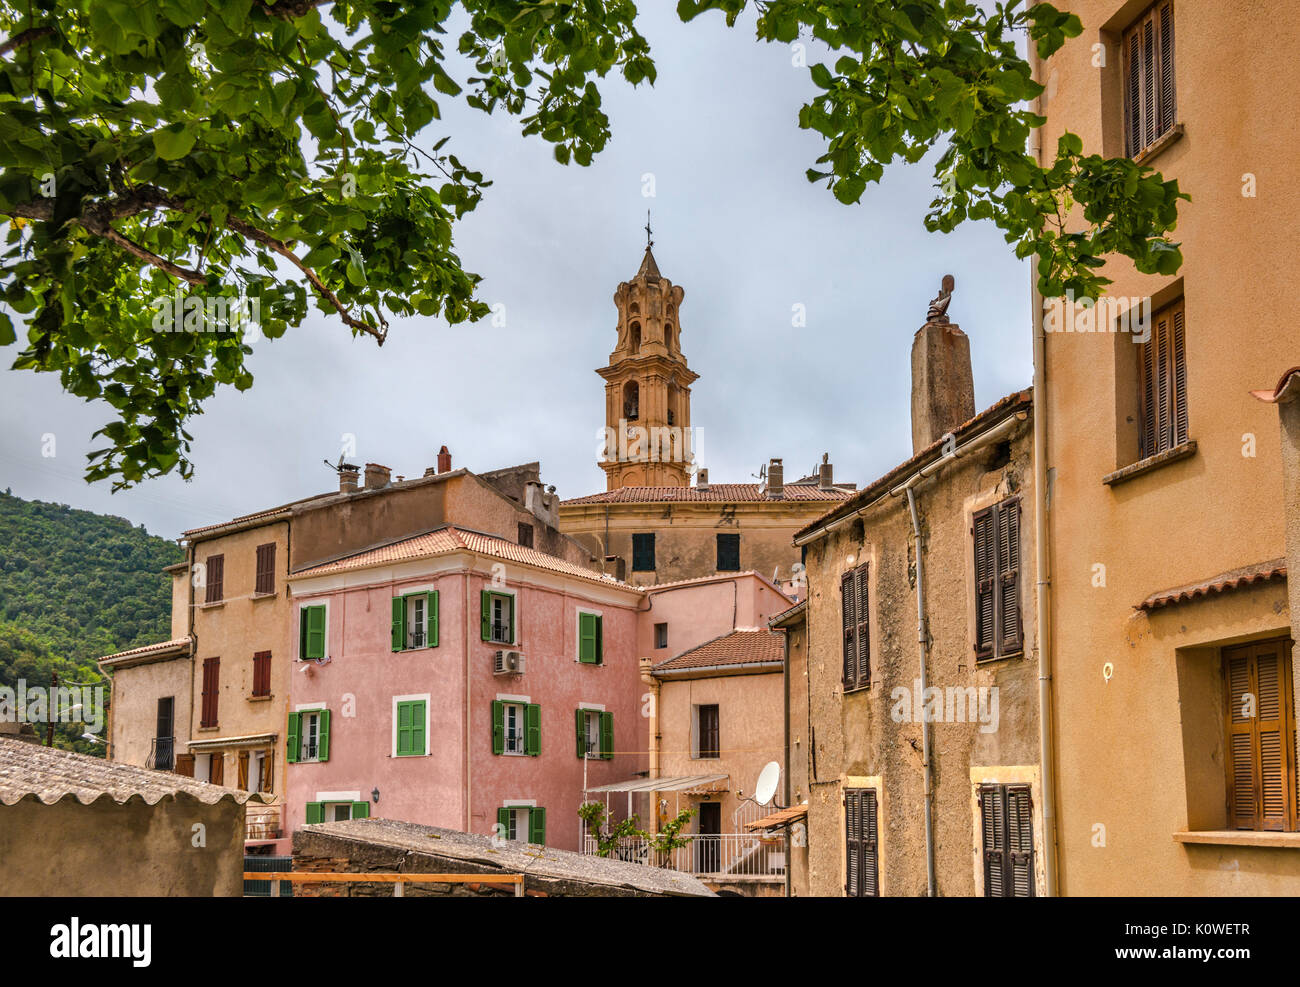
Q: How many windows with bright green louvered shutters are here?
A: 10